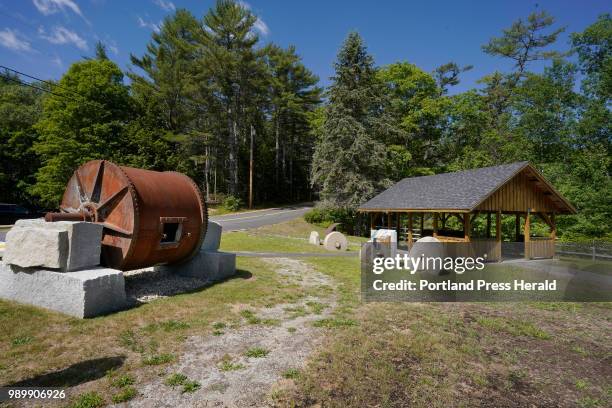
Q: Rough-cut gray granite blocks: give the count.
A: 4